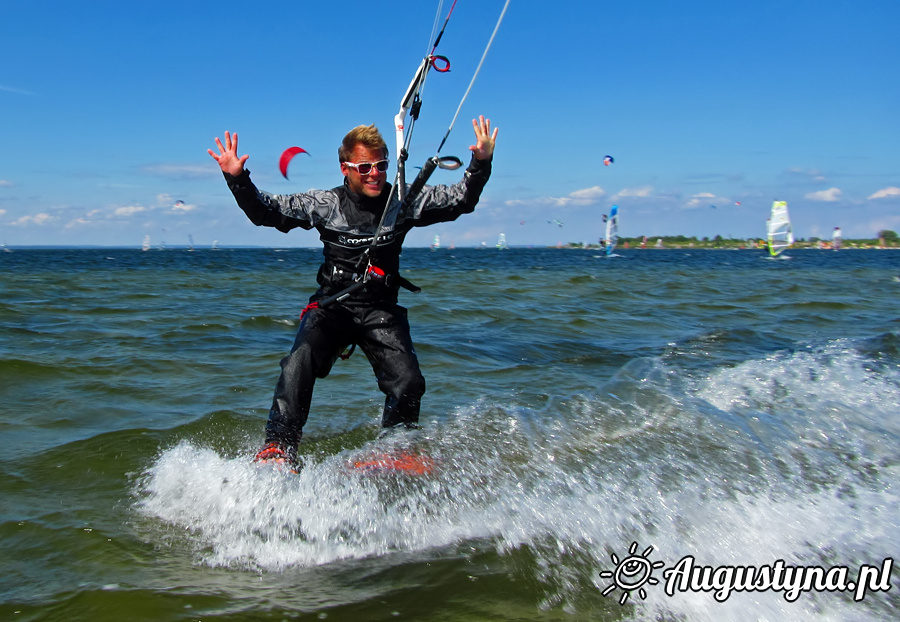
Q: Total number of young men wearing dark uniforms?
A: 1